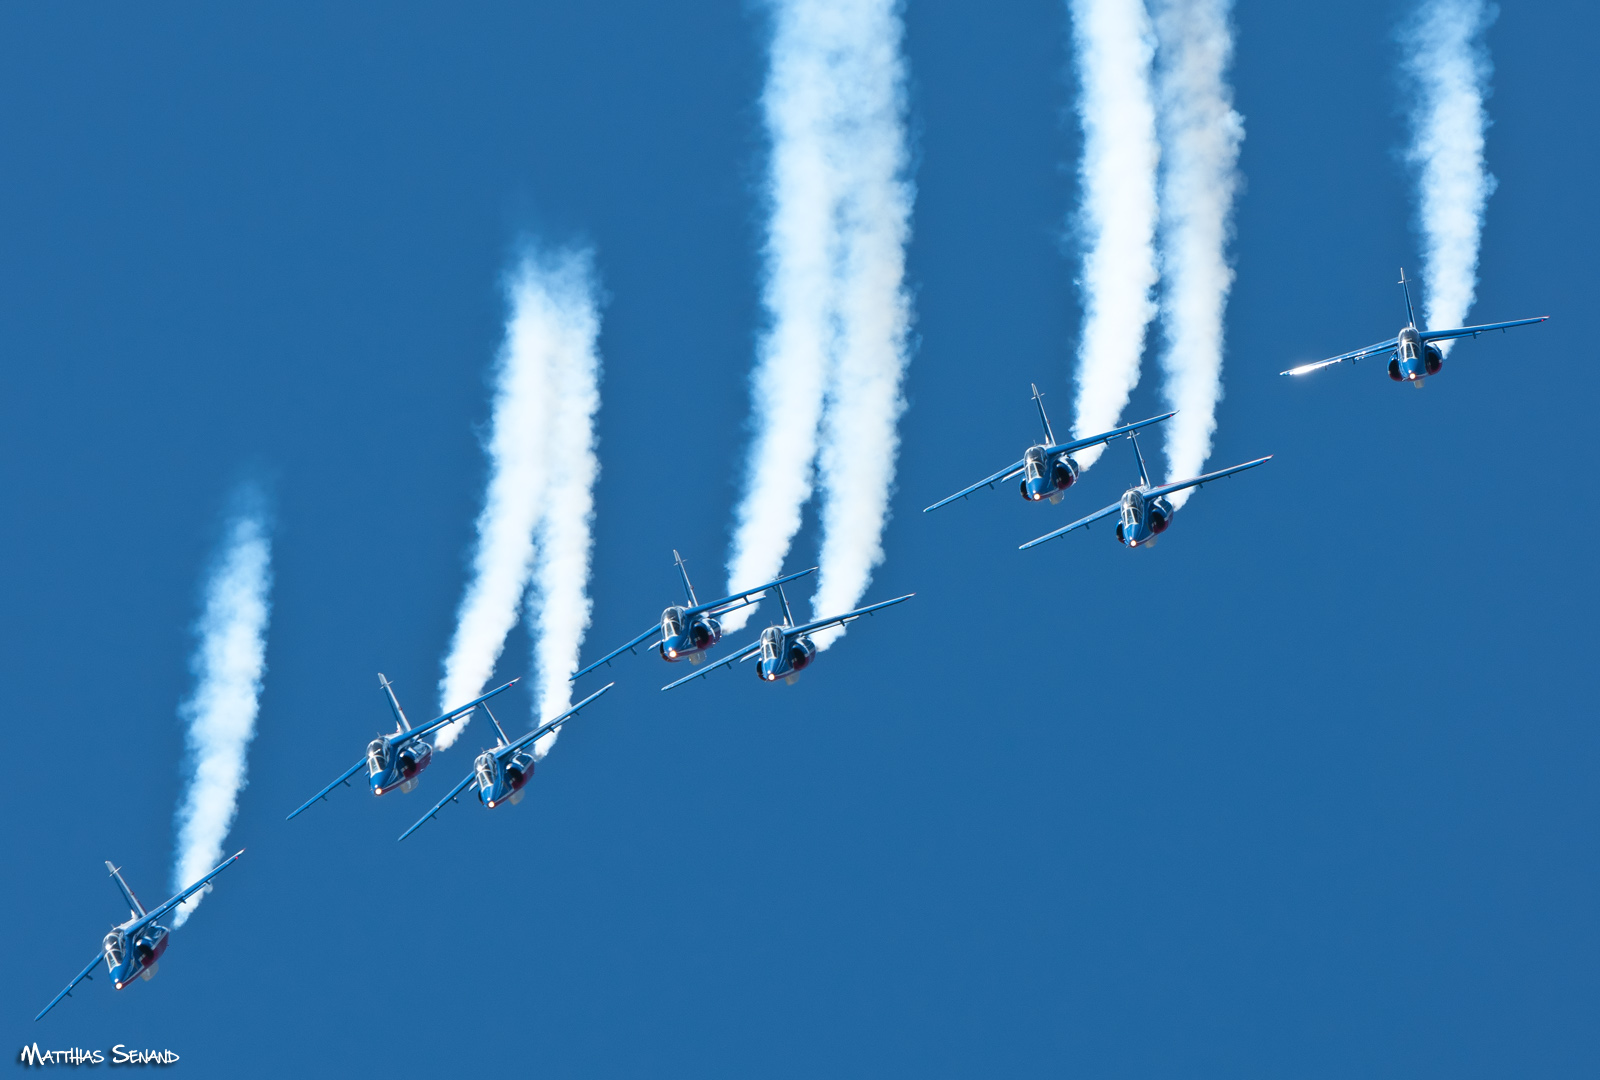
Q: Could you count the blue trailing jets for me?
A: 8